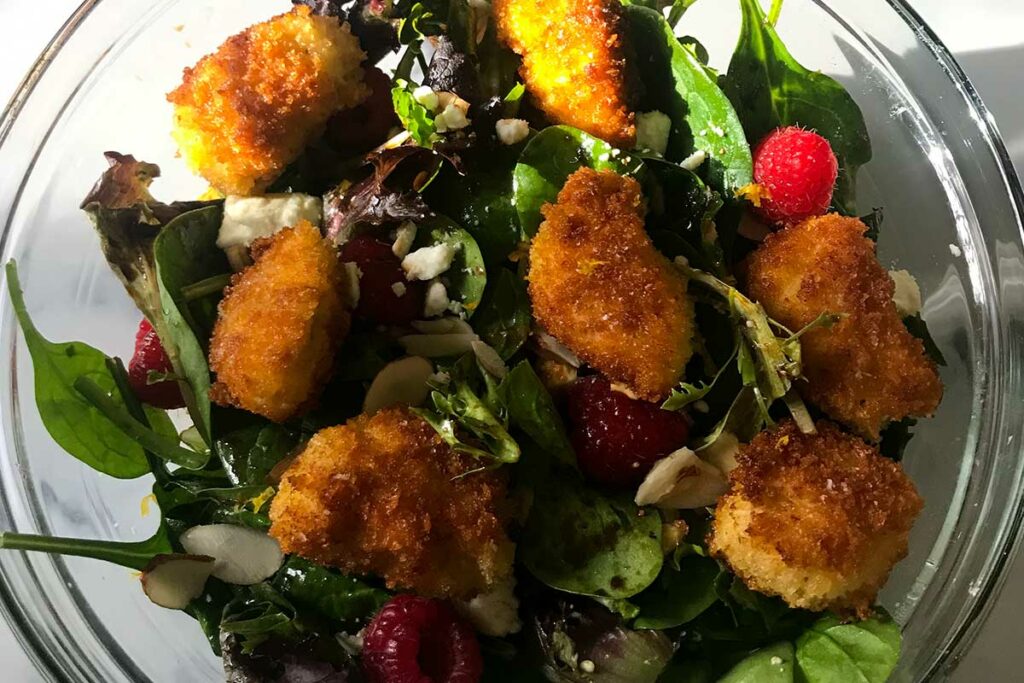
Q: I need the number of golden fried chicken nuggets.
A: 7